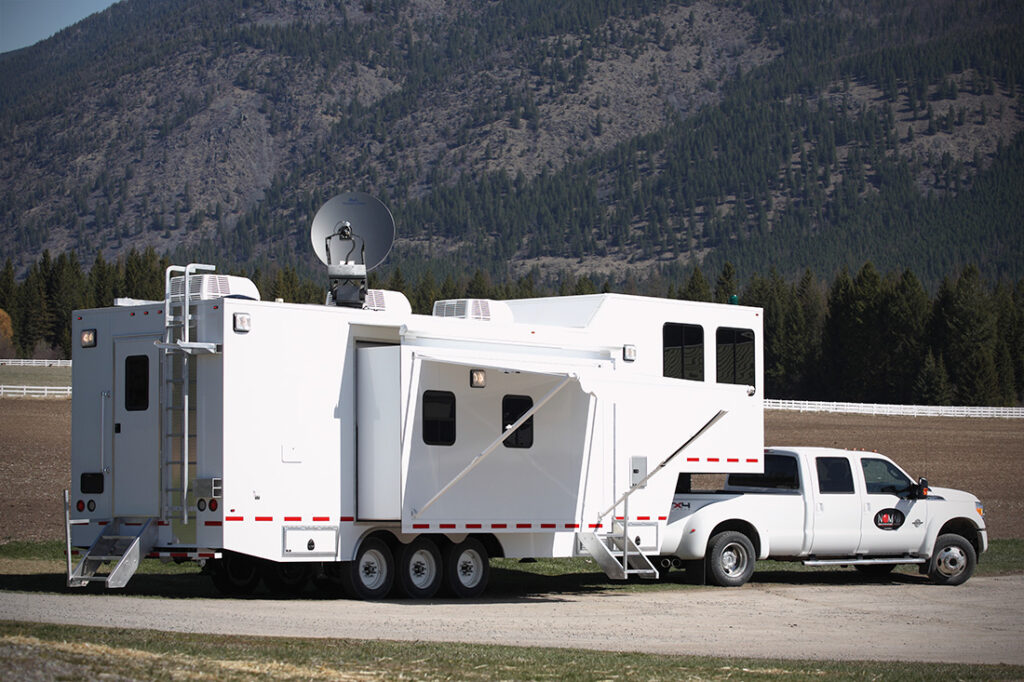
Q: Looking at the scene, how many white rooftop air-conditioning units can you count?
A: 3